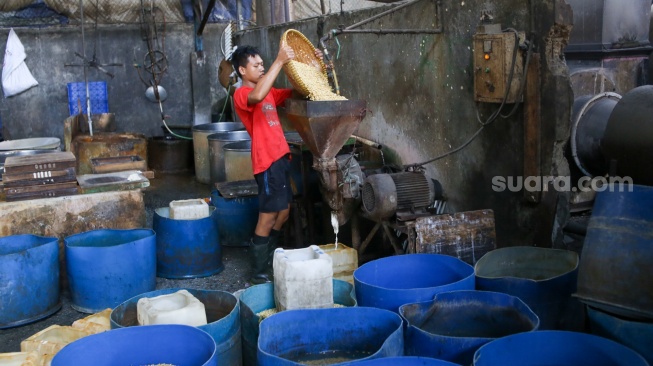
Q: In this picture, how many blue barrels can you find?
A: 15